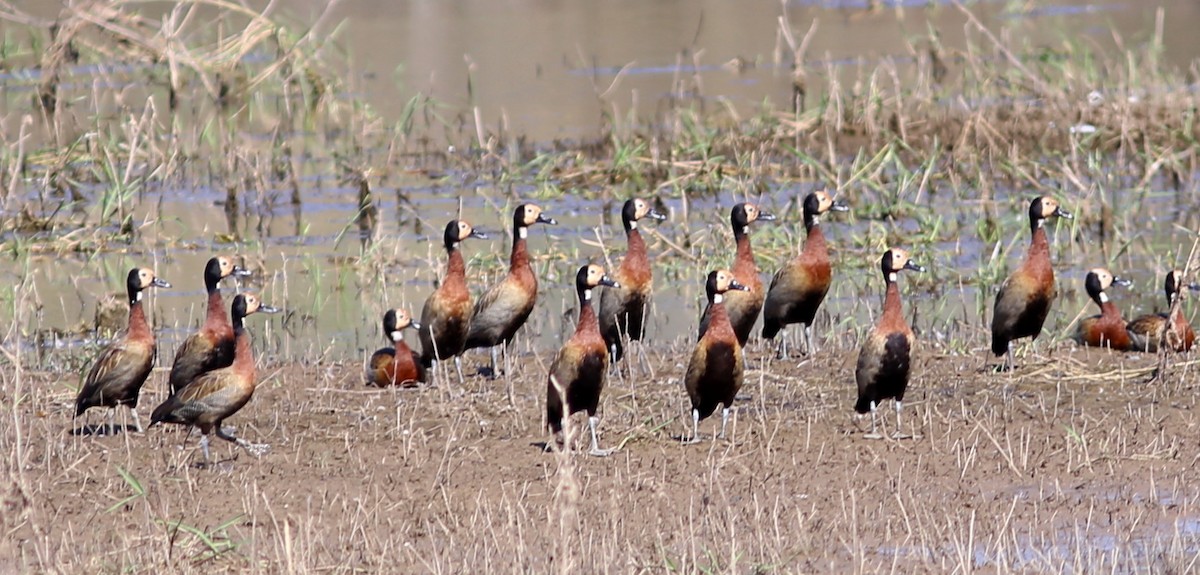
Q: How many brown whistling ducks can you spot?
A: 15